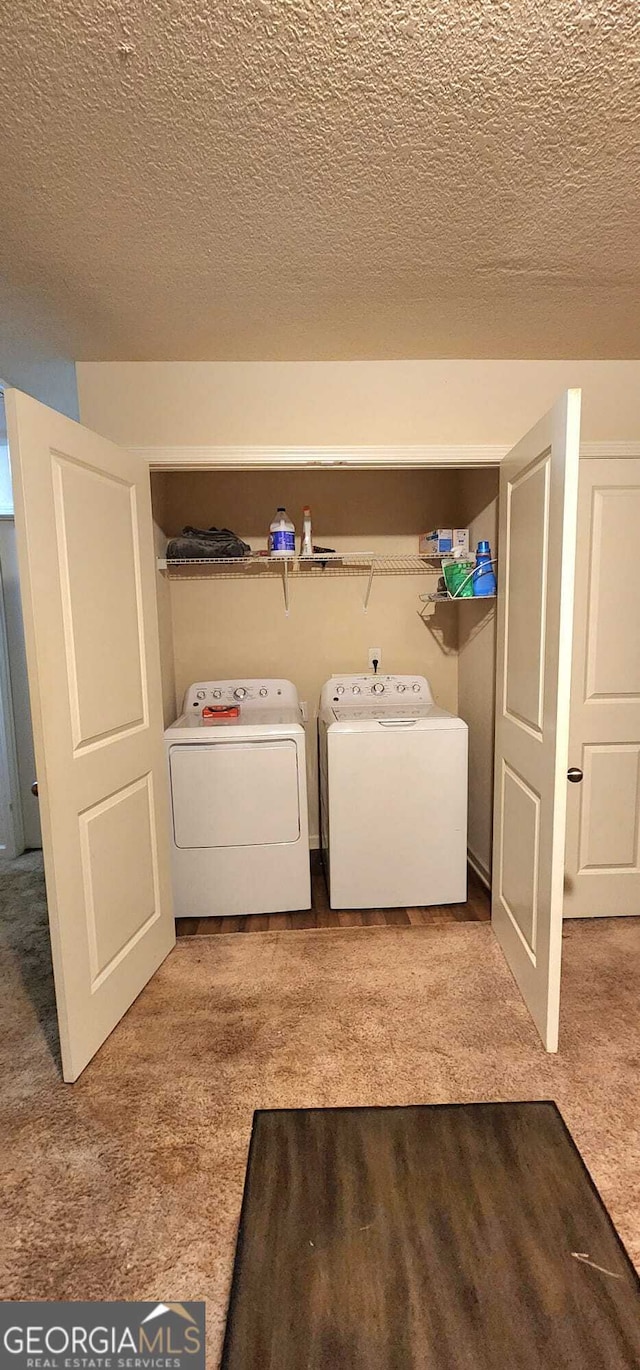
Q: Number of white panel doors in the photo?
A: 3